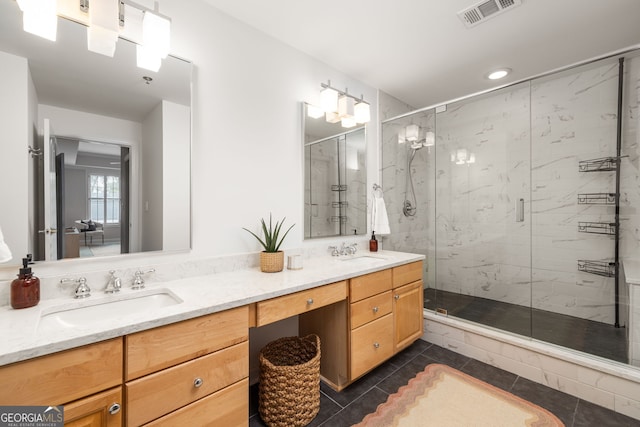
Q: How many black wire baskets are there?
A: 4